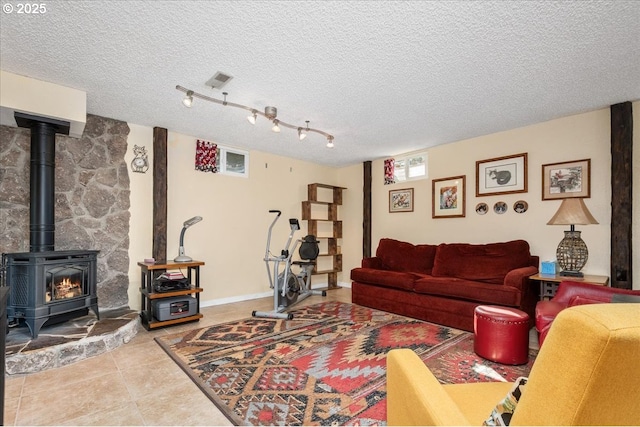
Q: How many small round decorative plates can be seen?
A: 3